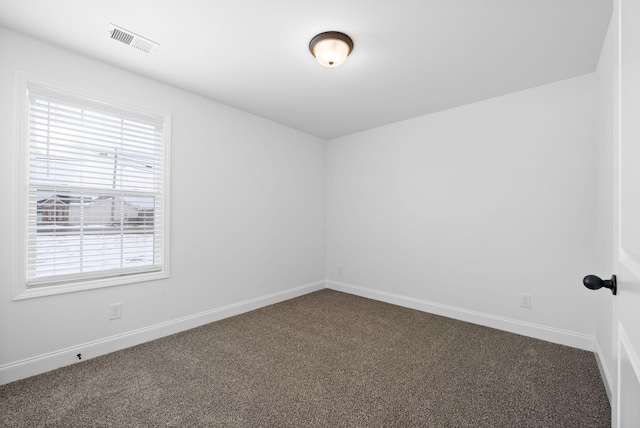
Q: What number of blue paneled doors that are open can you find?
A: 0